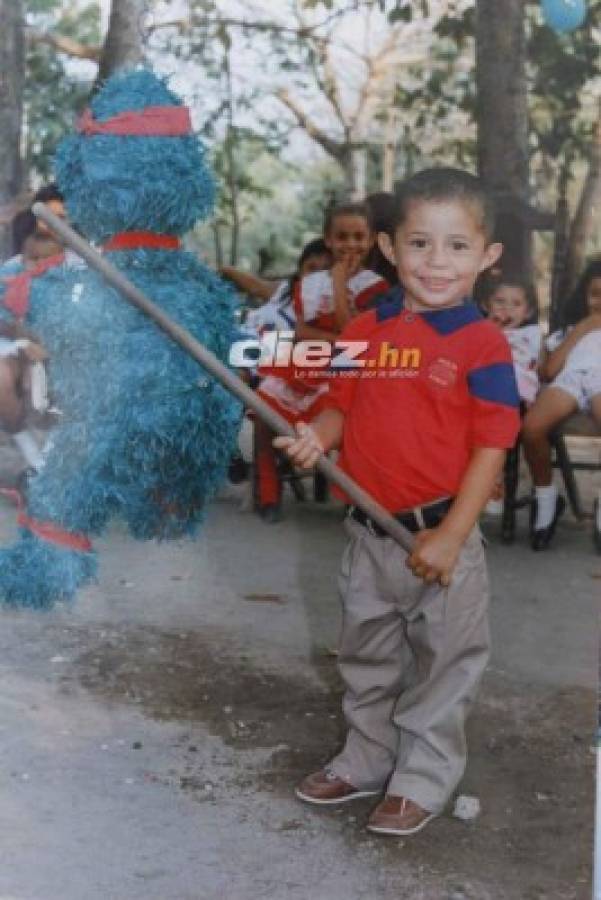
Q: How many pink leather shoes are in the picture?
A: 0